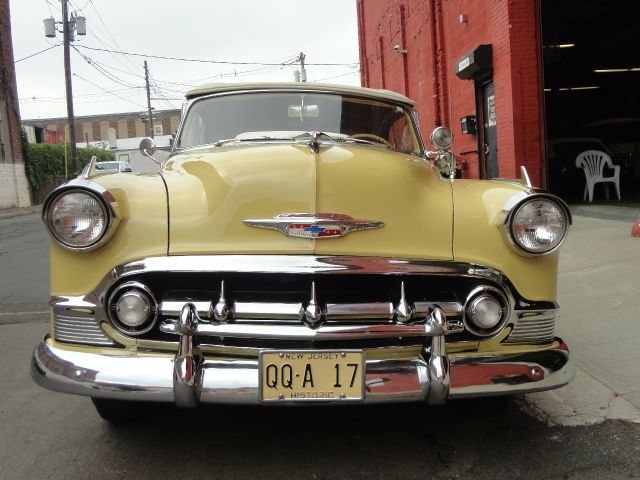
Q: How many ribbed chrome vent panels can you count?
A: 2